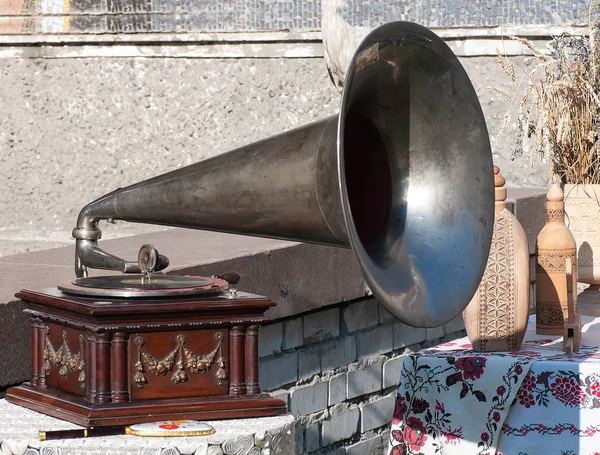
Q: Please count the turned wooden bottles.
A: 2